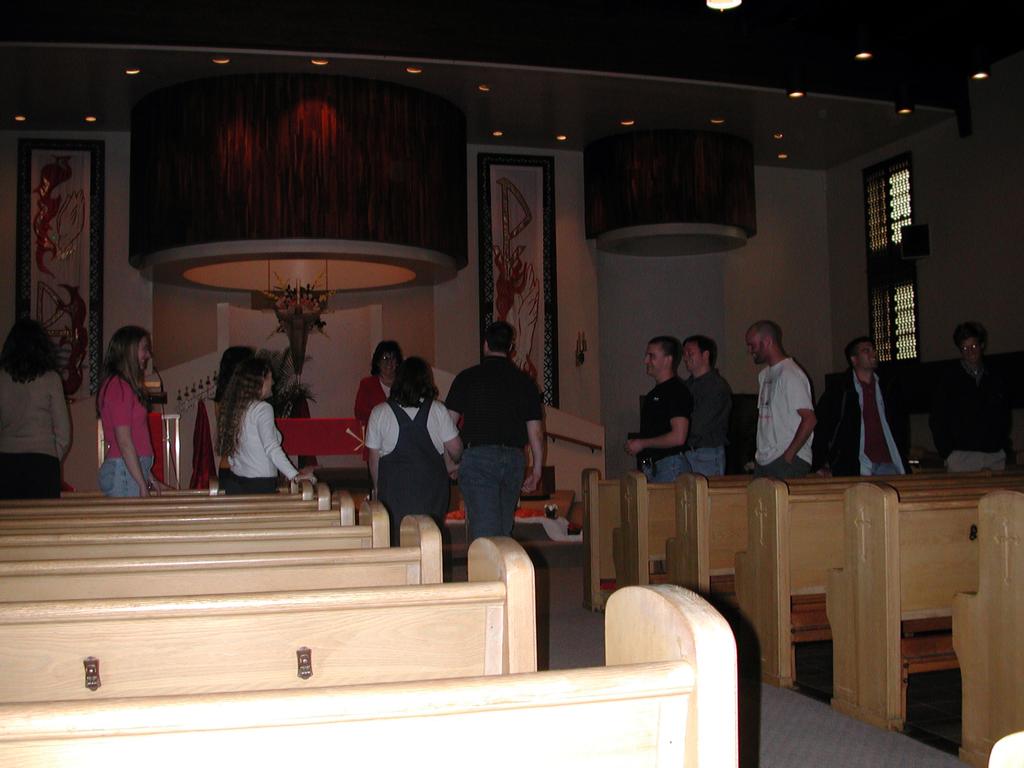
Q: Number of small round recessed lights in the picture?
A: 13